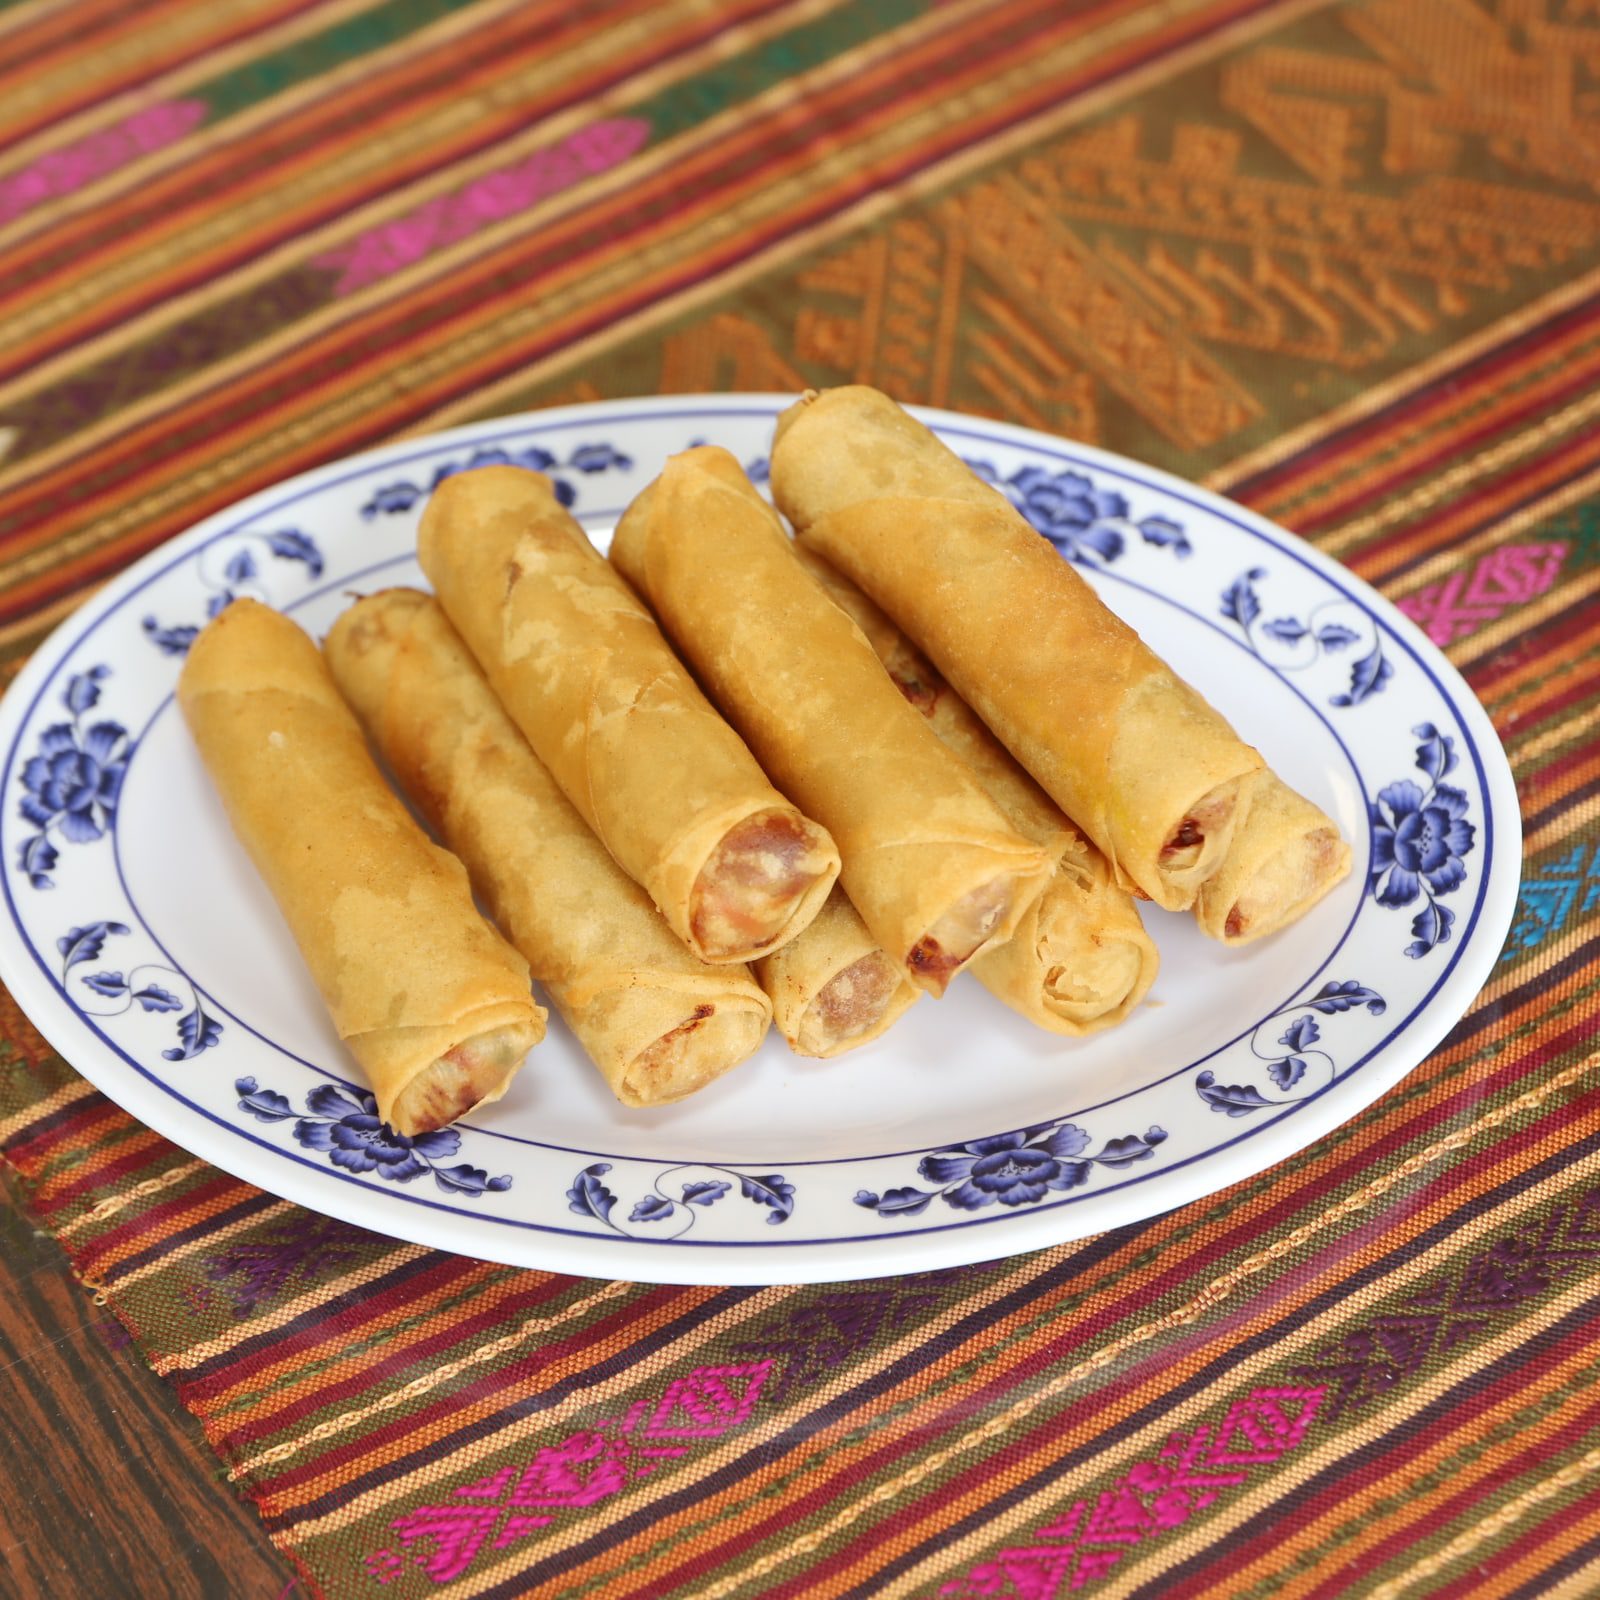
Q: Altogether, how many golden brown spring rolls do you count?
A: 8